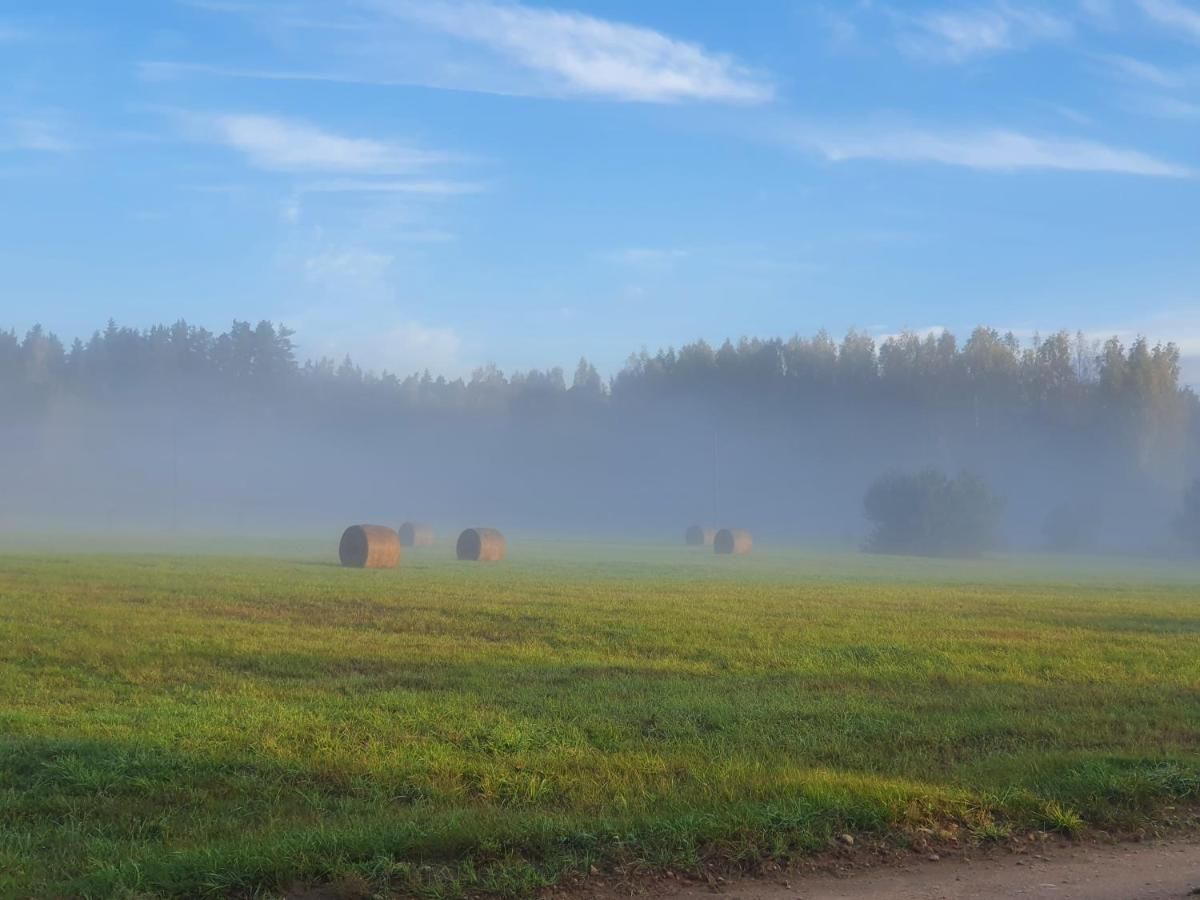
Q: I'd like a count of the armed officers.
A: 0